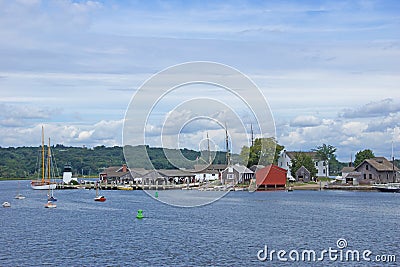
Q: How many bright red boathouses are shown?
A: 1